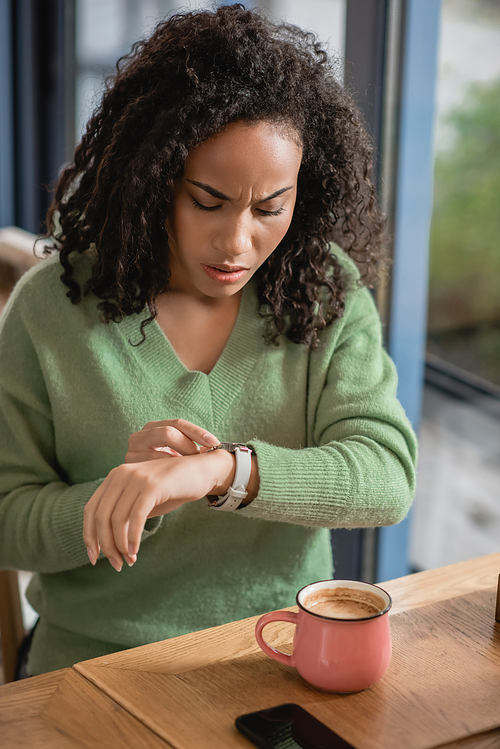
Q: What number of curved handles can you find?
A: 1